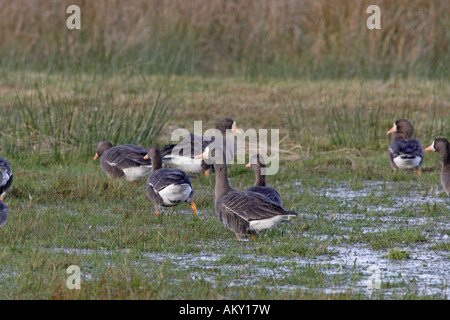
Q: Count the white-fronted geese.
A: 9